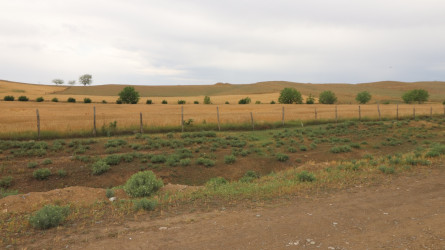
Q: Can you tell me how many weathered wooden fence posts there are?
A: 15